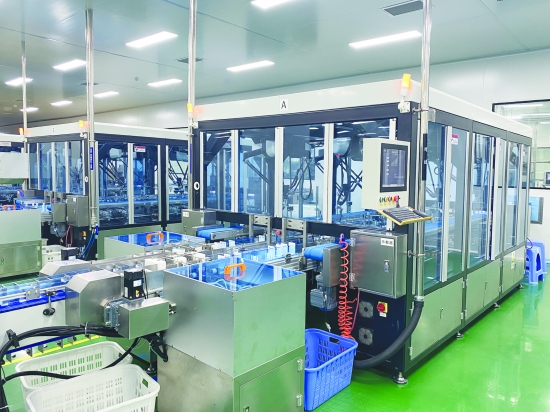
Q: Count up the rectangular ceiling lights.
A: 10